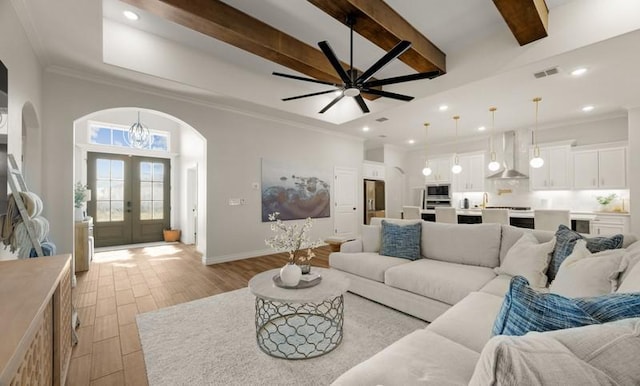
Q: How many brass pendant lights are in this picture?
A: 4